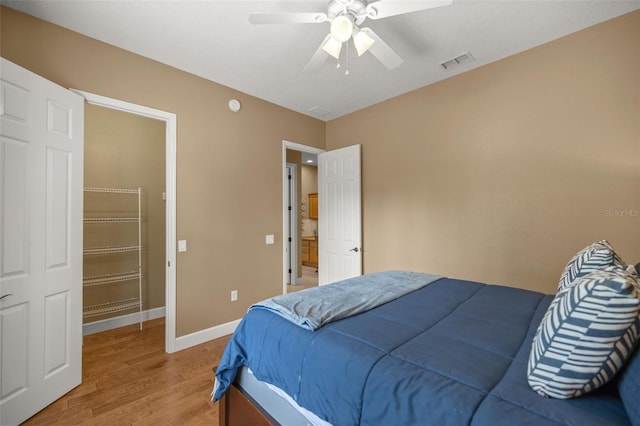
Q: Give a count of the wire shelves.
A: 5